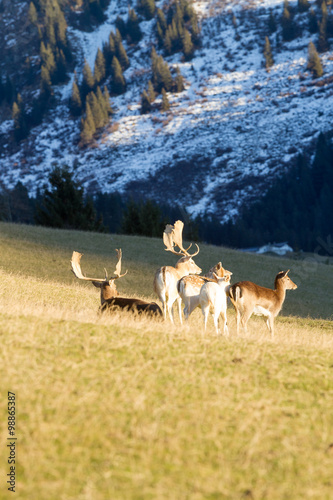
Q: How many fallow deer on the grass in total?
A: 5